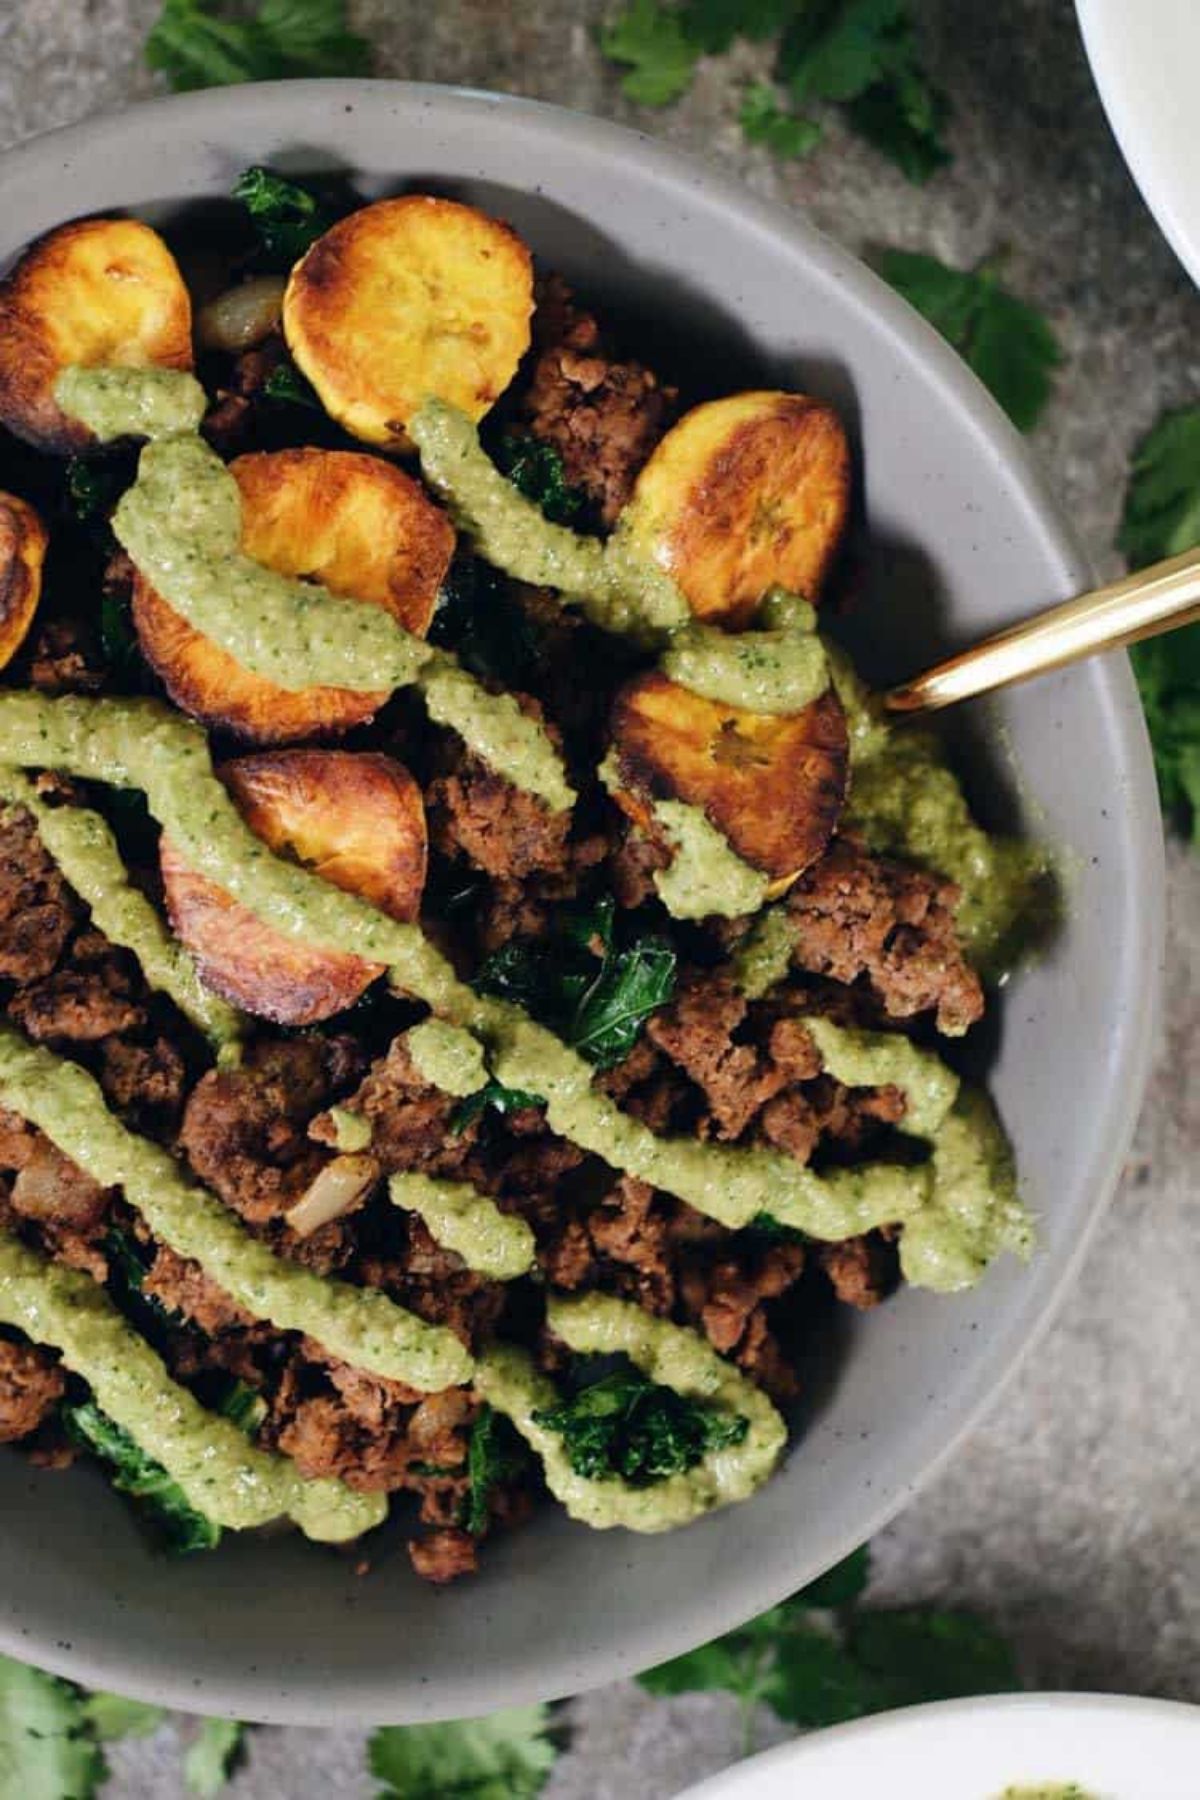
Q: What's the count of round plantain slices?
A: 7